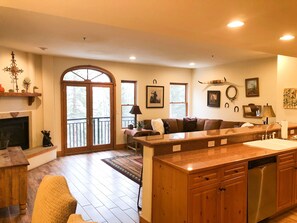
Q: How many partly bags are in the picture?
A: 0